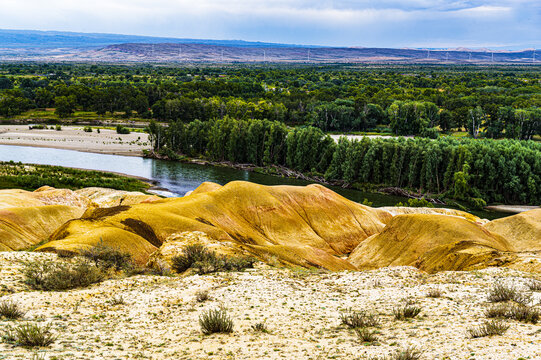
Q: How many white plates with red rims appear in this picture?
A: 0